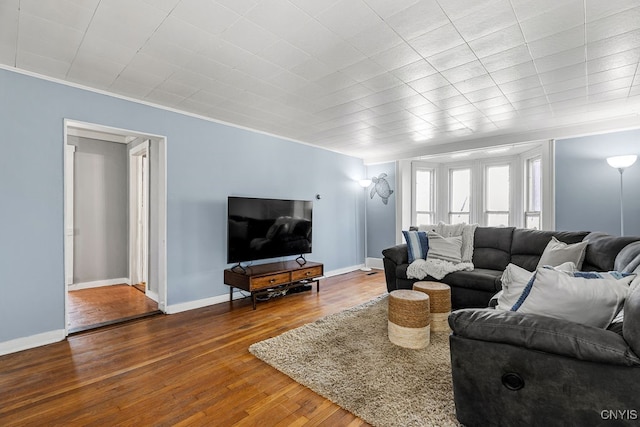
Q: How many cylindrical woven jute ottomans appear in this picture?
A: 2